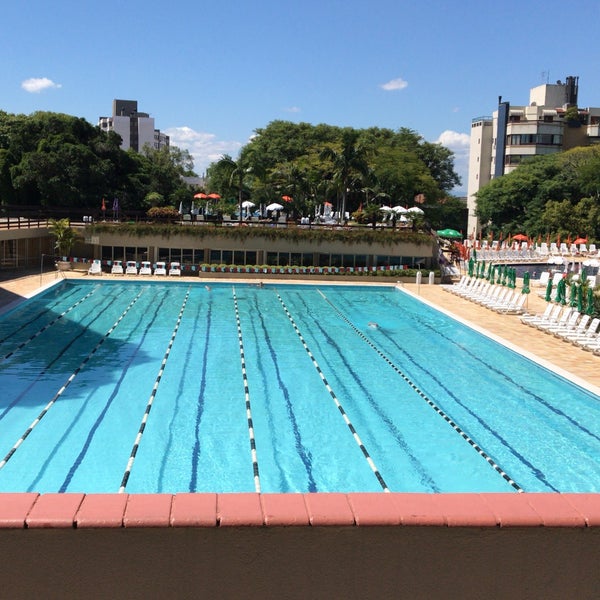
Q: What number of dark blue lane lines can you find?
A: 8